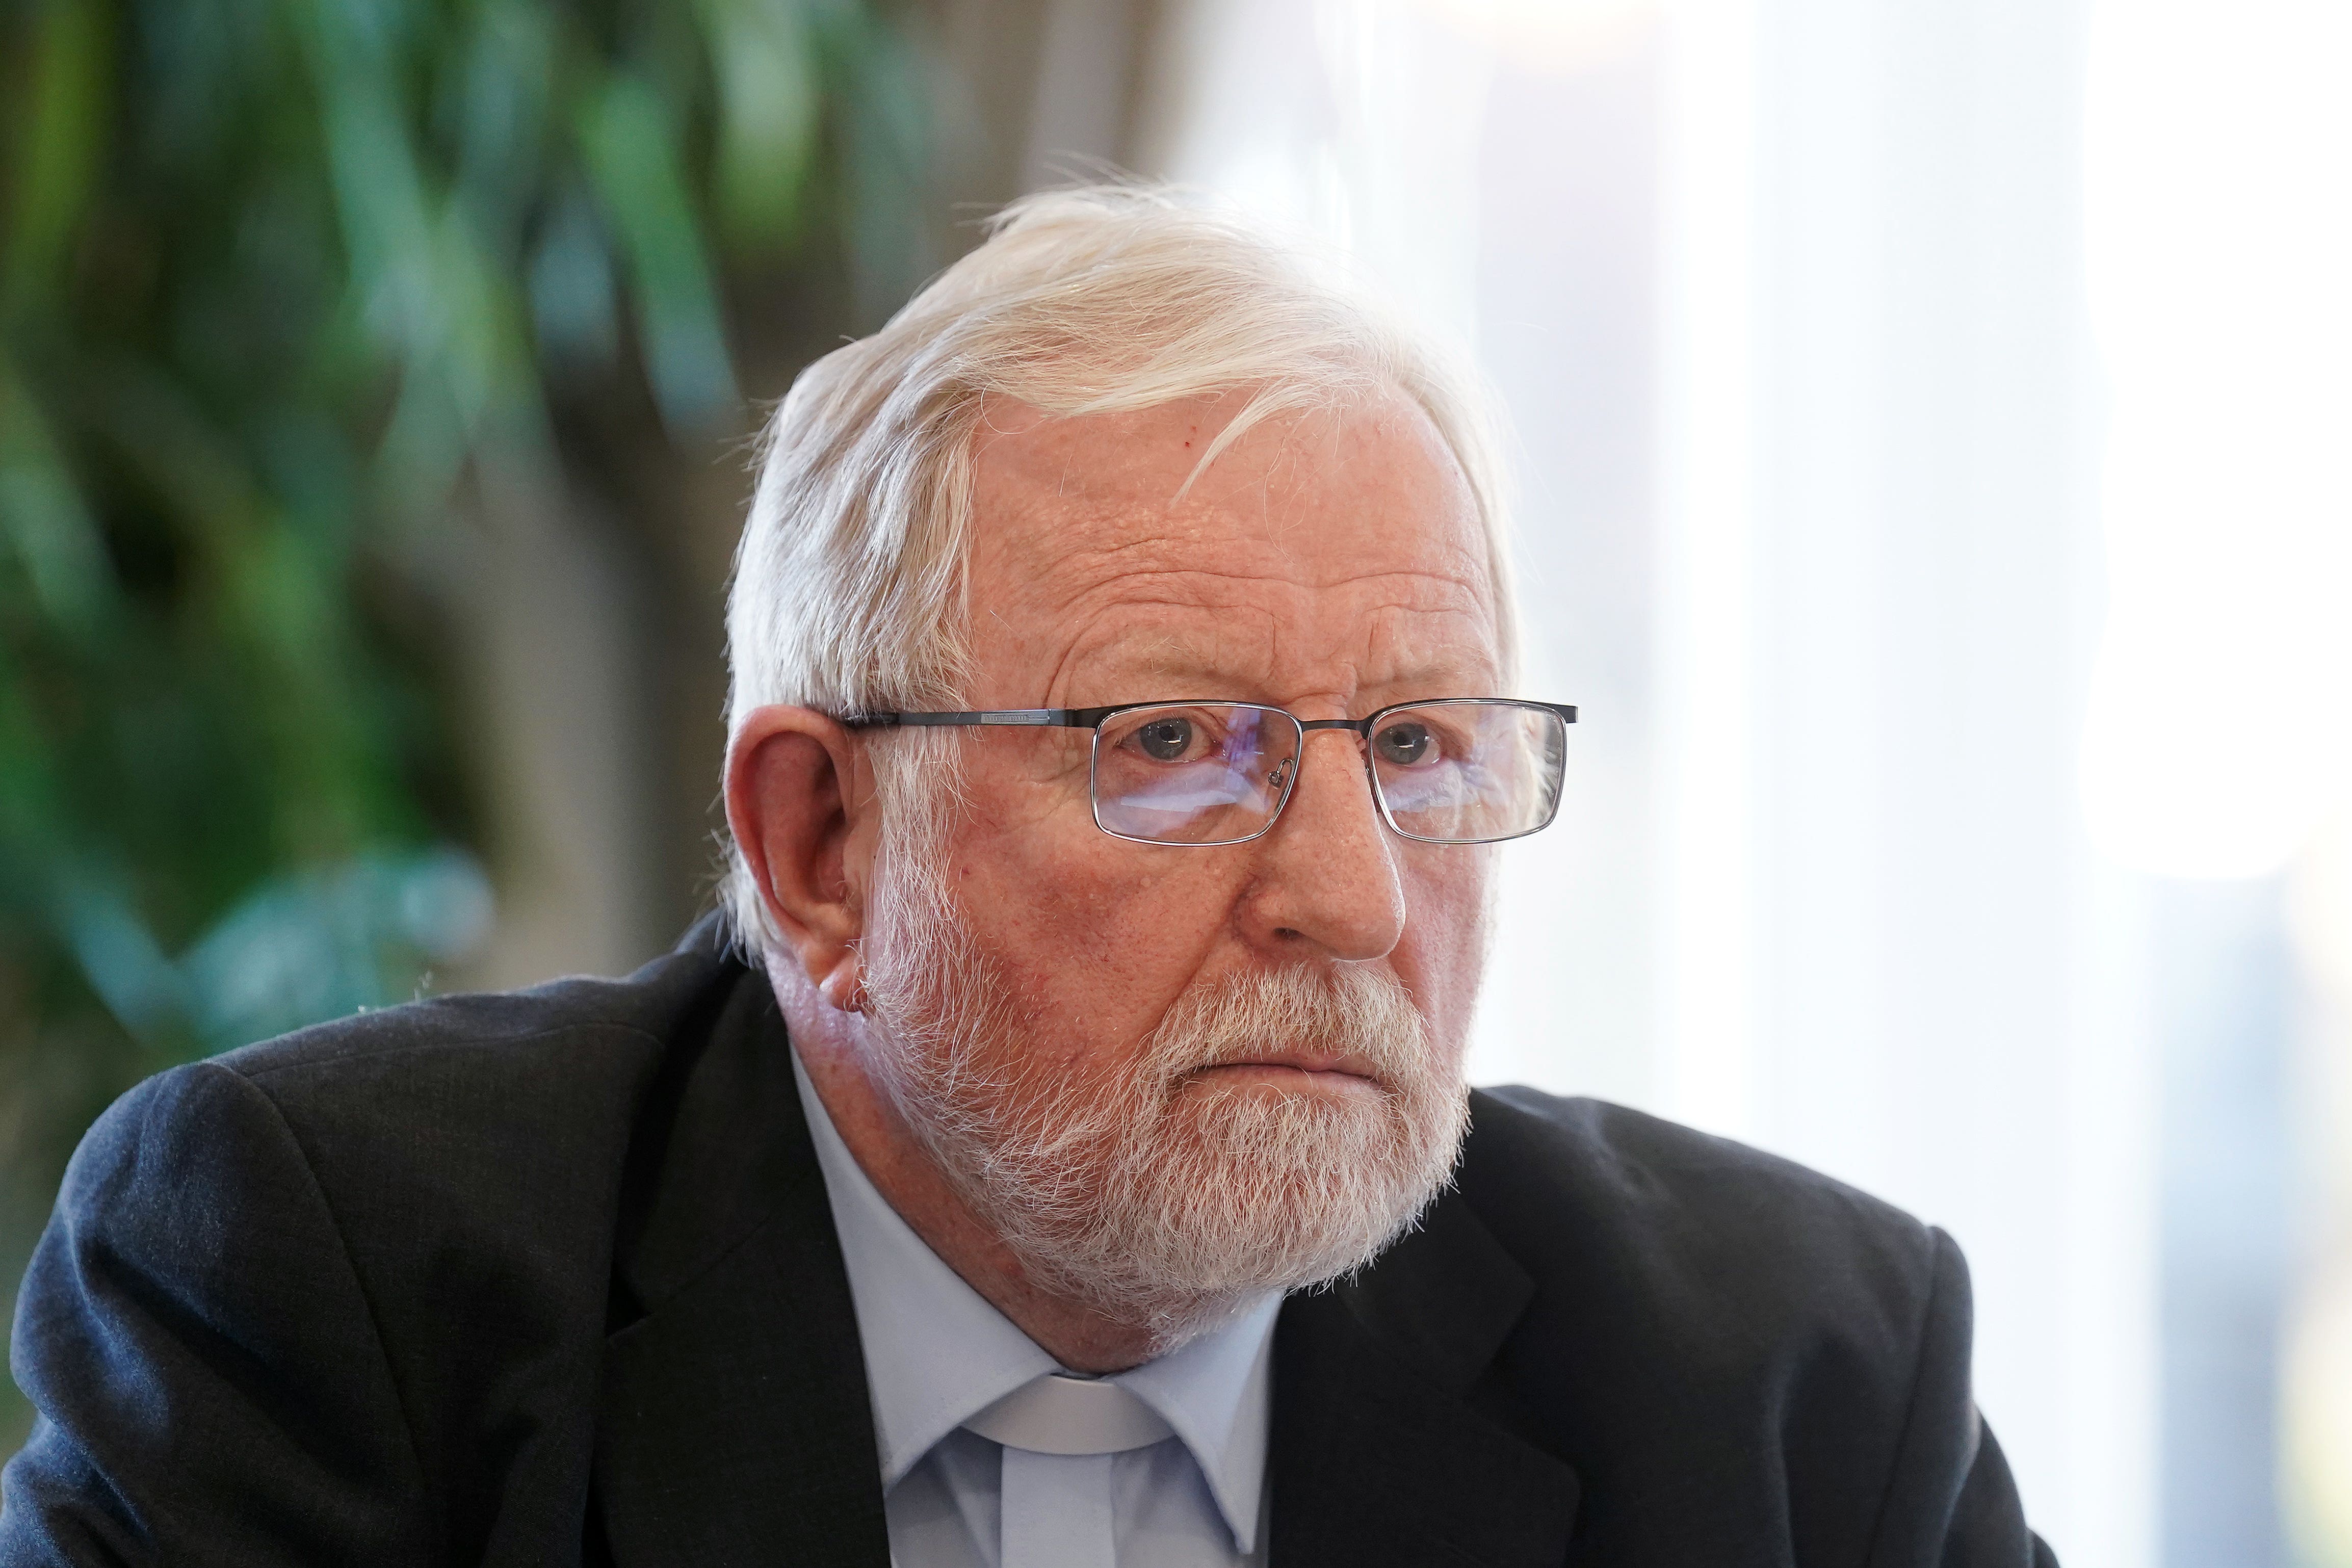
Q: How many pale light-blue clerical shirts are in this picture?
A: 1